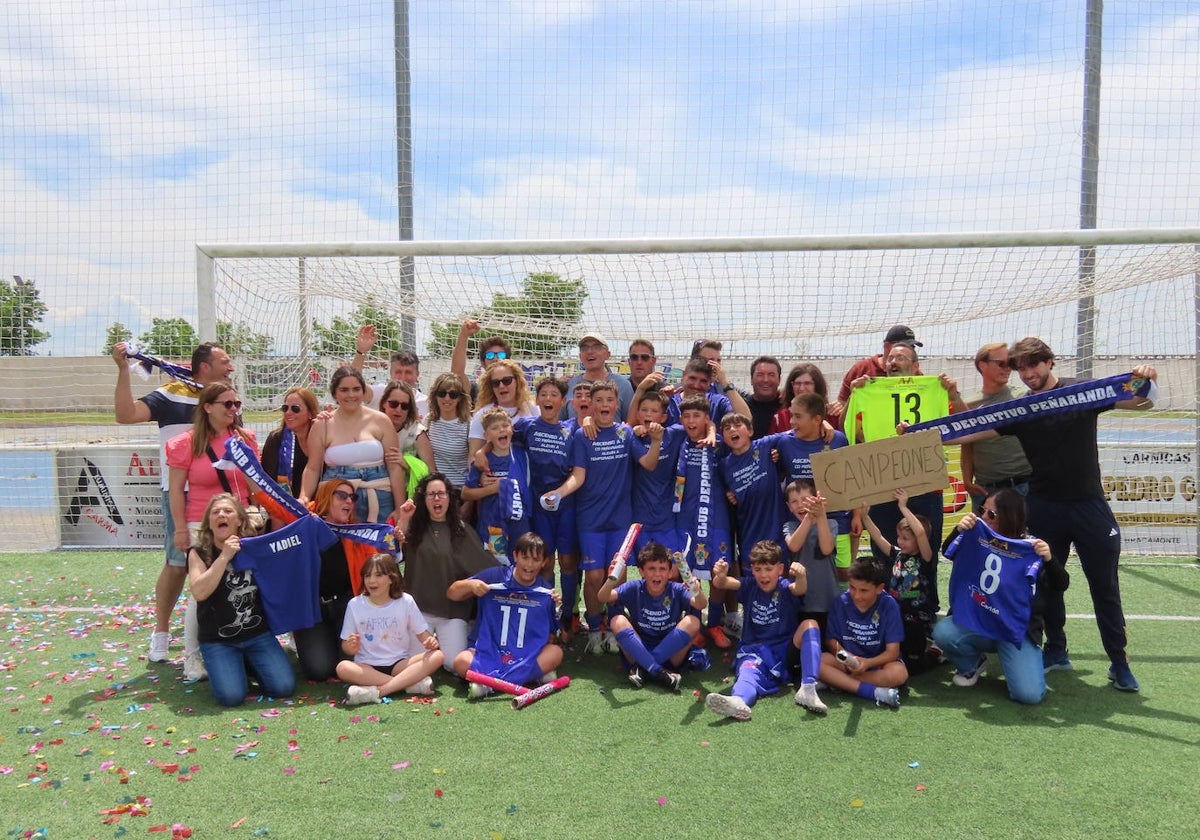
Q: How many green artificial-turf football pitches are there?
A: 1